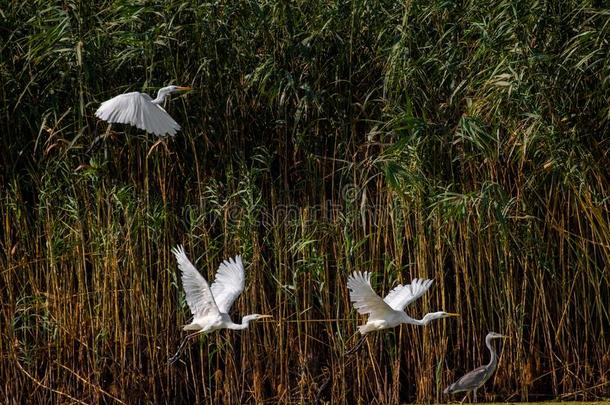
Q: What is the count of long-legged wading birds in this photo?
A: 4